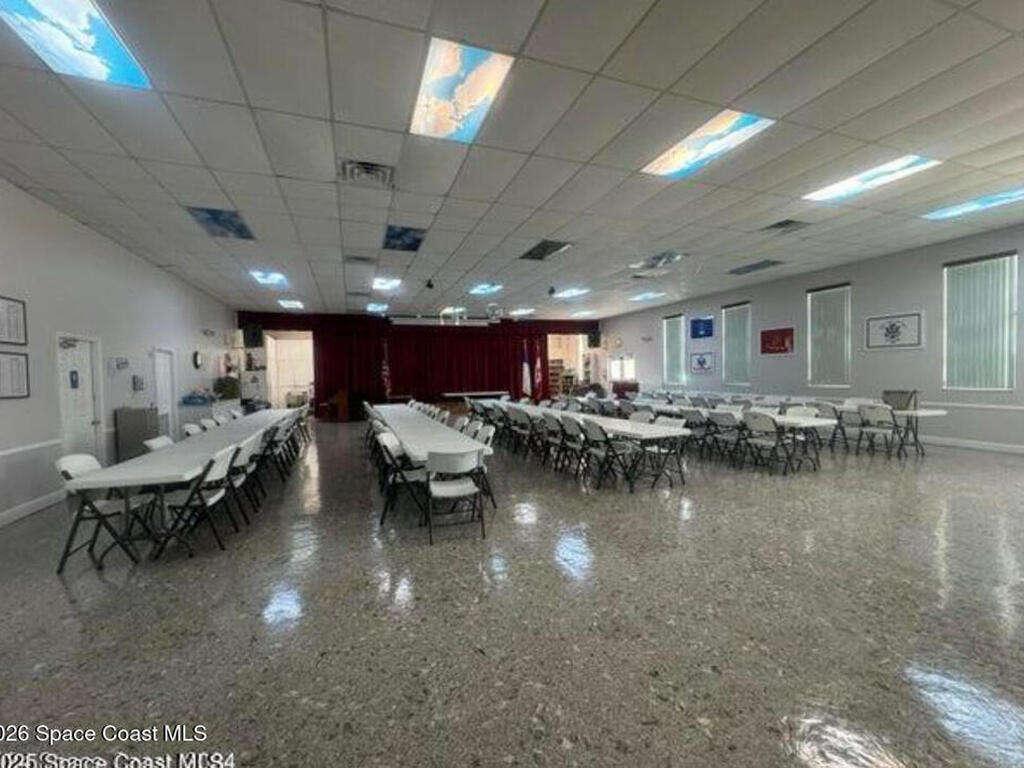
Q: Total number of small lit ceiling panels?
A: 10